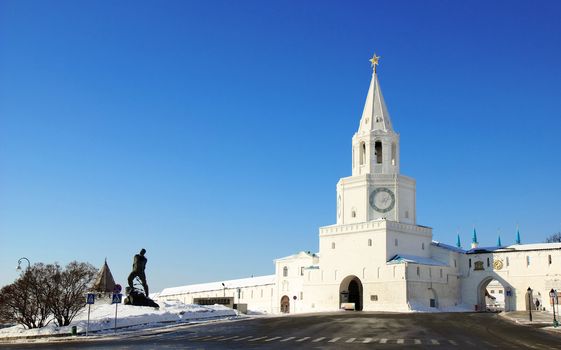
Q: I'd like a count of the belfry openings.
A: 3